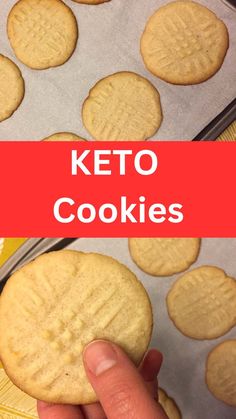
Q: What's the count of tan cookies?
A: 11